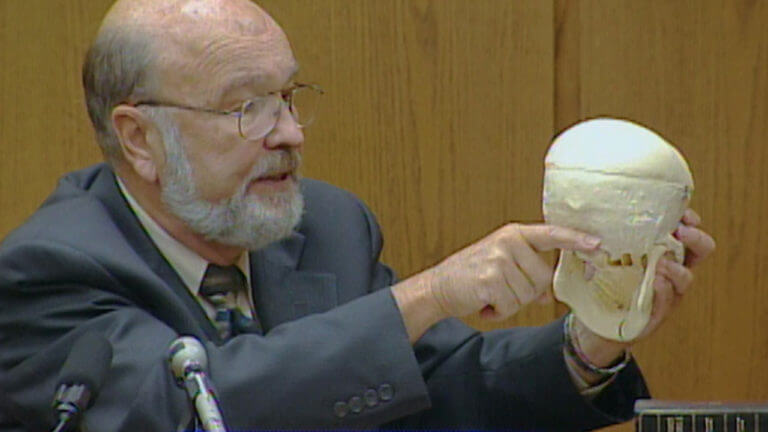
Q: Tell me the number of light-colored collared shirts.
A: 1